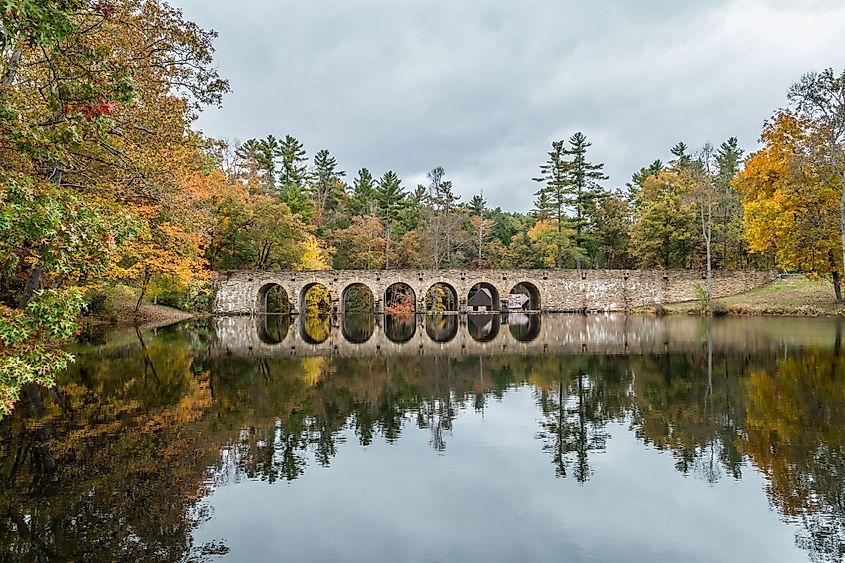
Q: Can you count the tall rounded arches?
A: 7